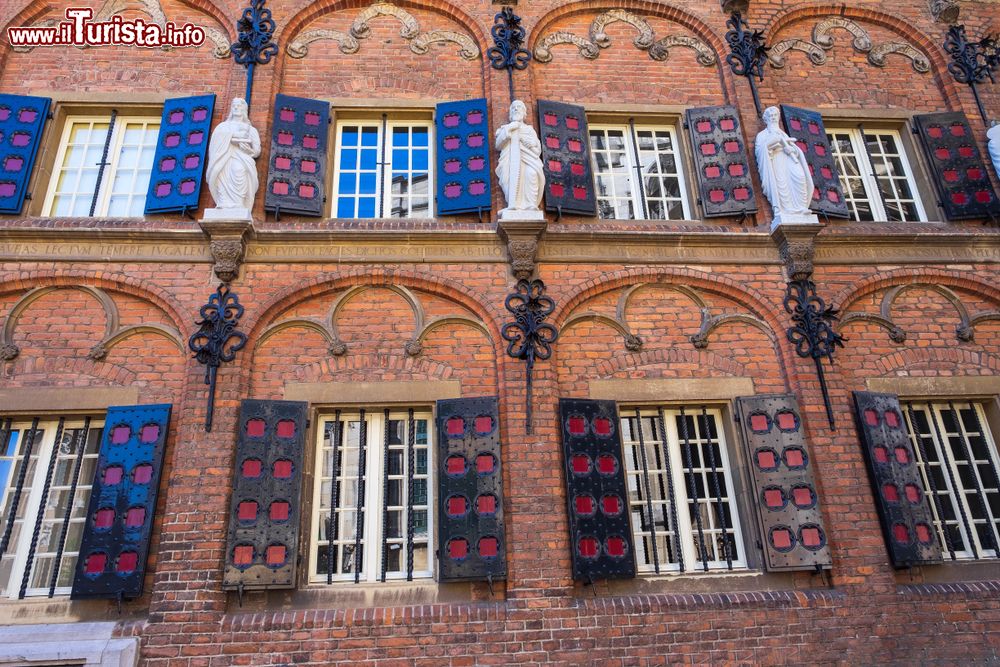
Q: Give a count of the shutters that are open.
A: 14